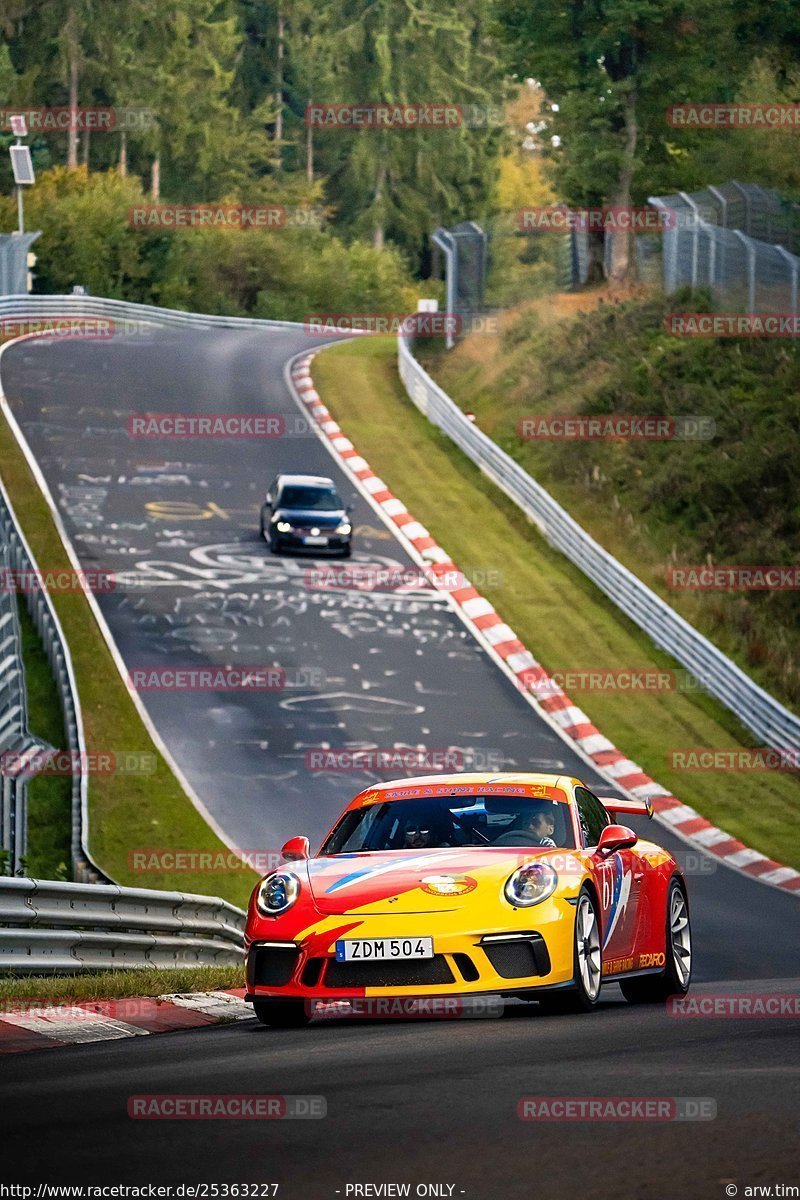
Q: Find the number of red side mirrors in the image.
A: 2